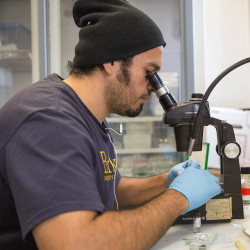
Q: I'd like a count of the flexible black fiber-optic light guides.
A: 1